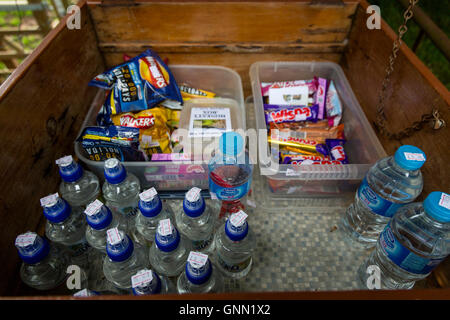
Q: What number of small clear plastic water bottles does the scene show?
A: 13